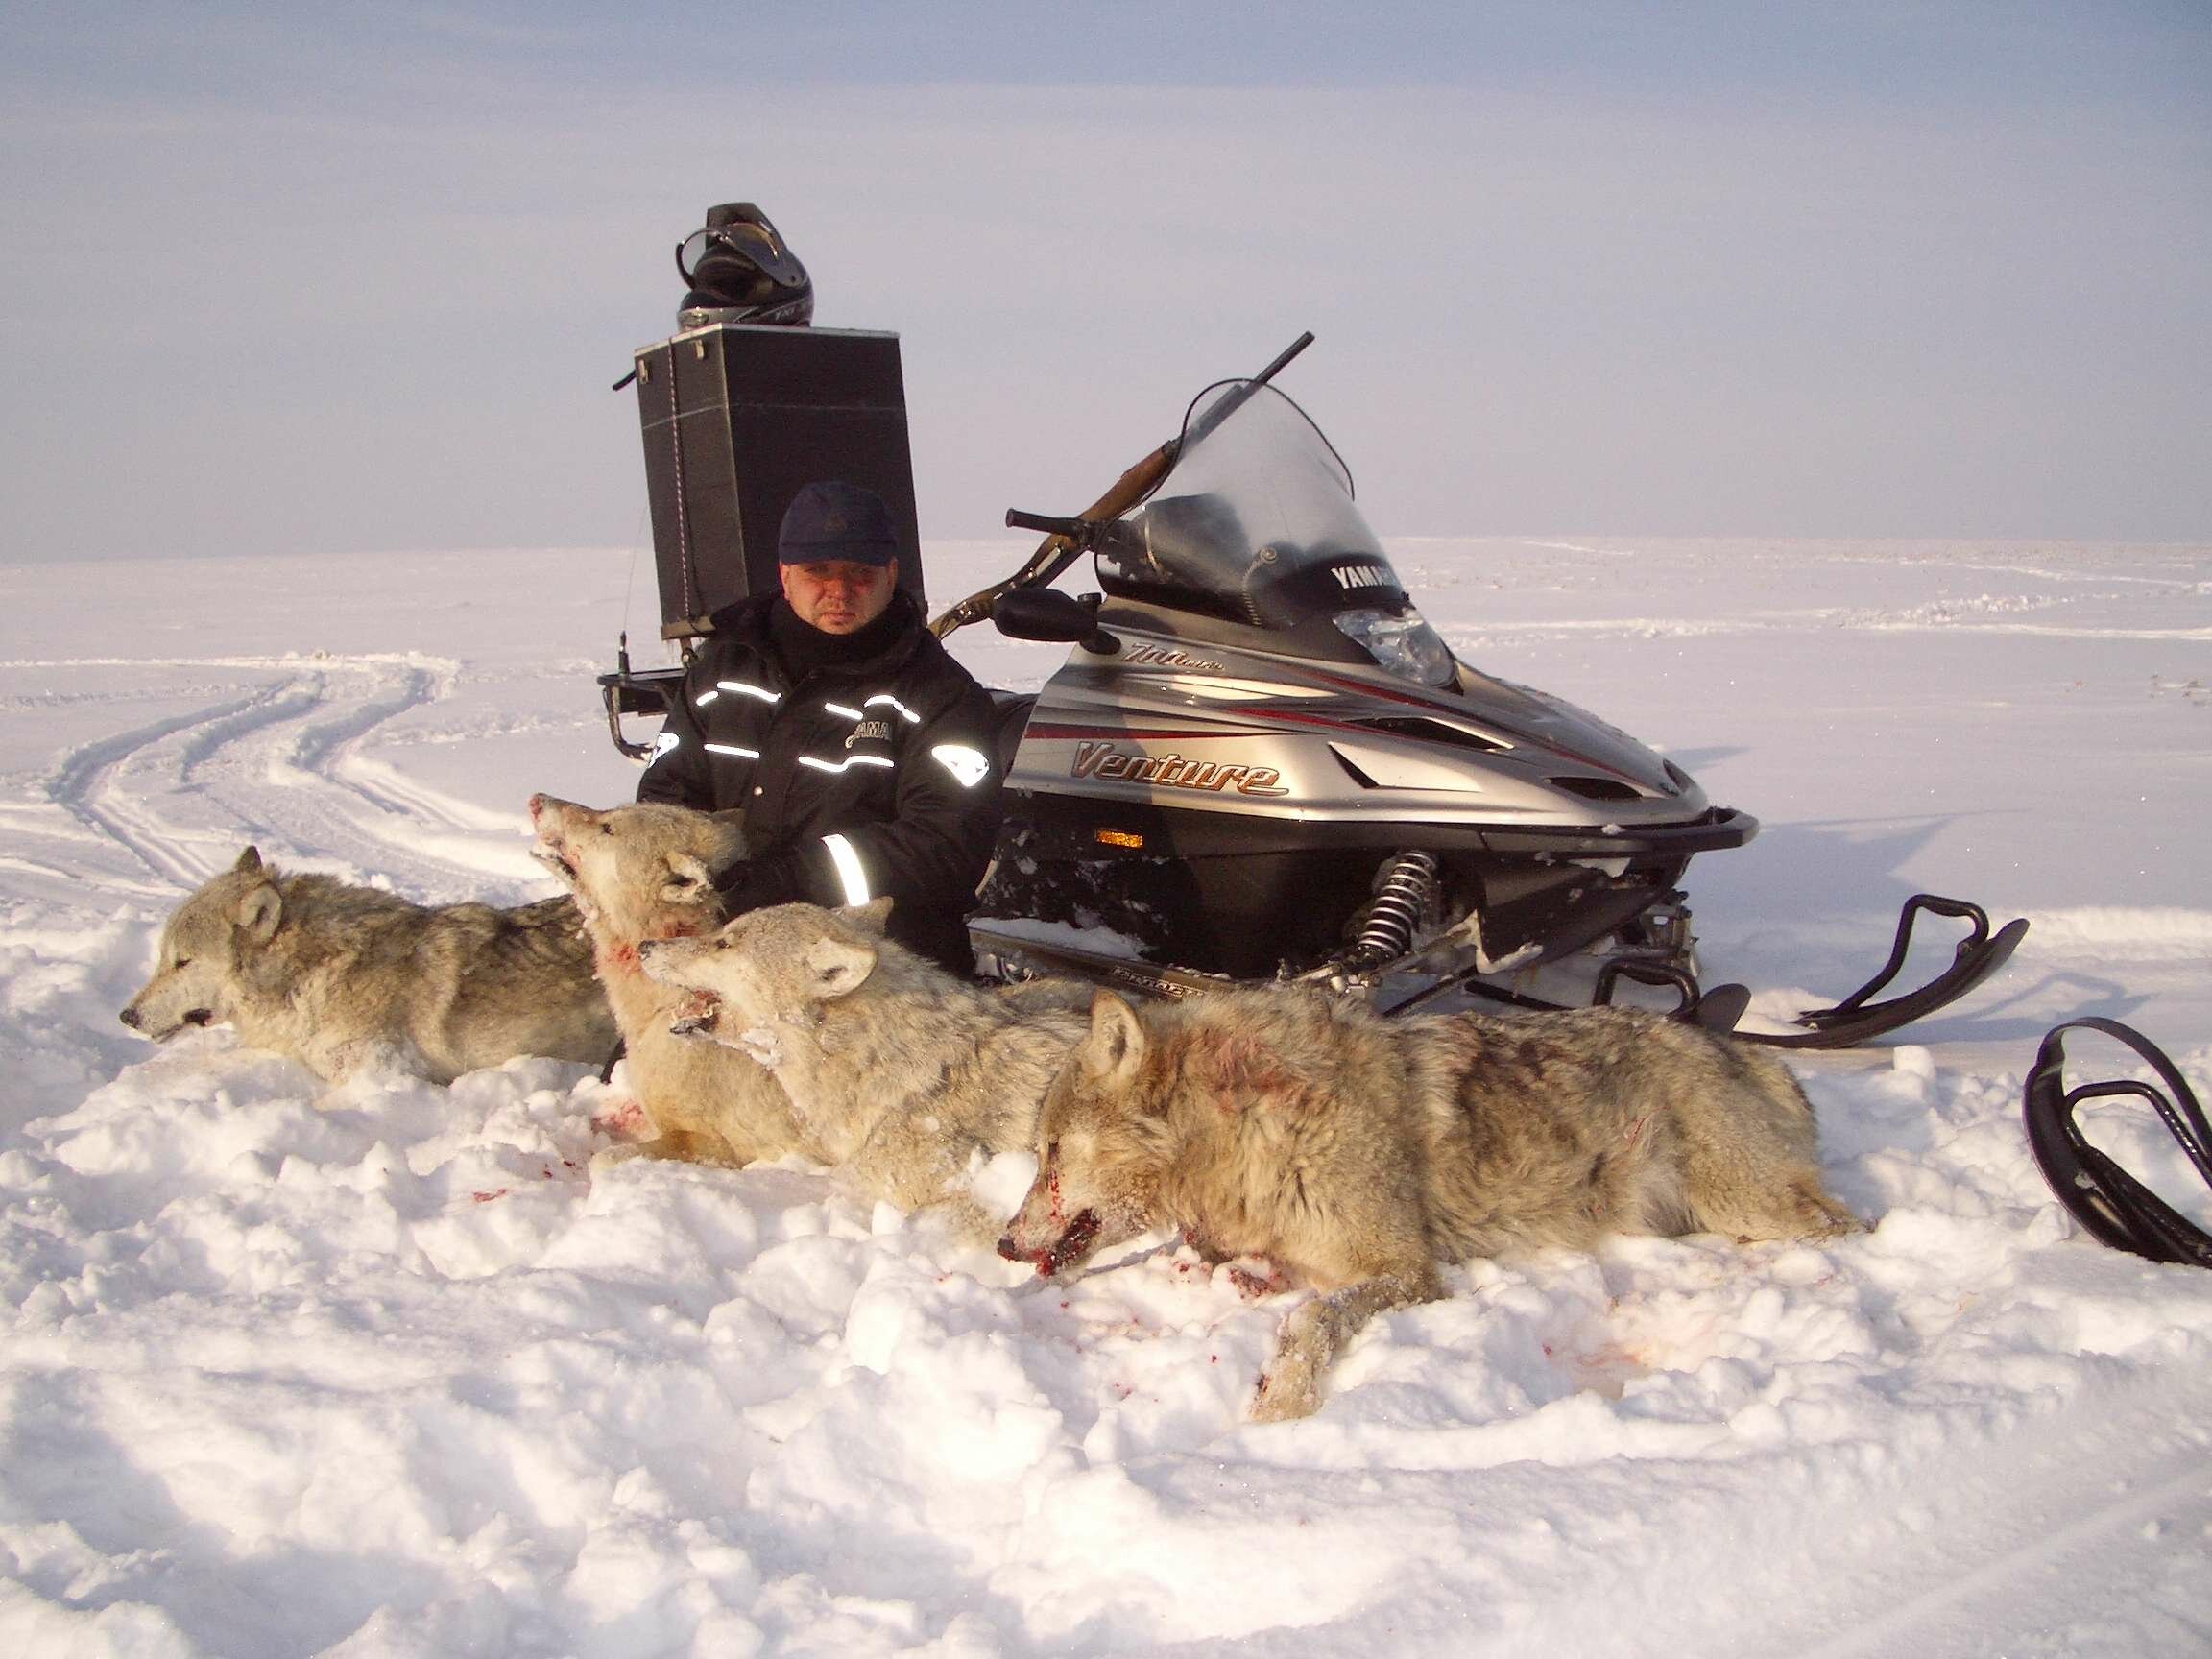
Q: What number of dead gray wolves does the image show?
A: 4